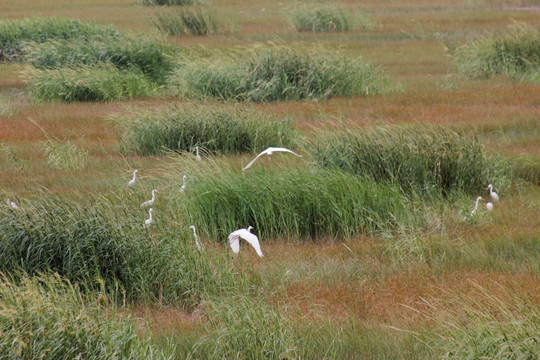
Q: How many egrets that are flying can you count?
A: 2